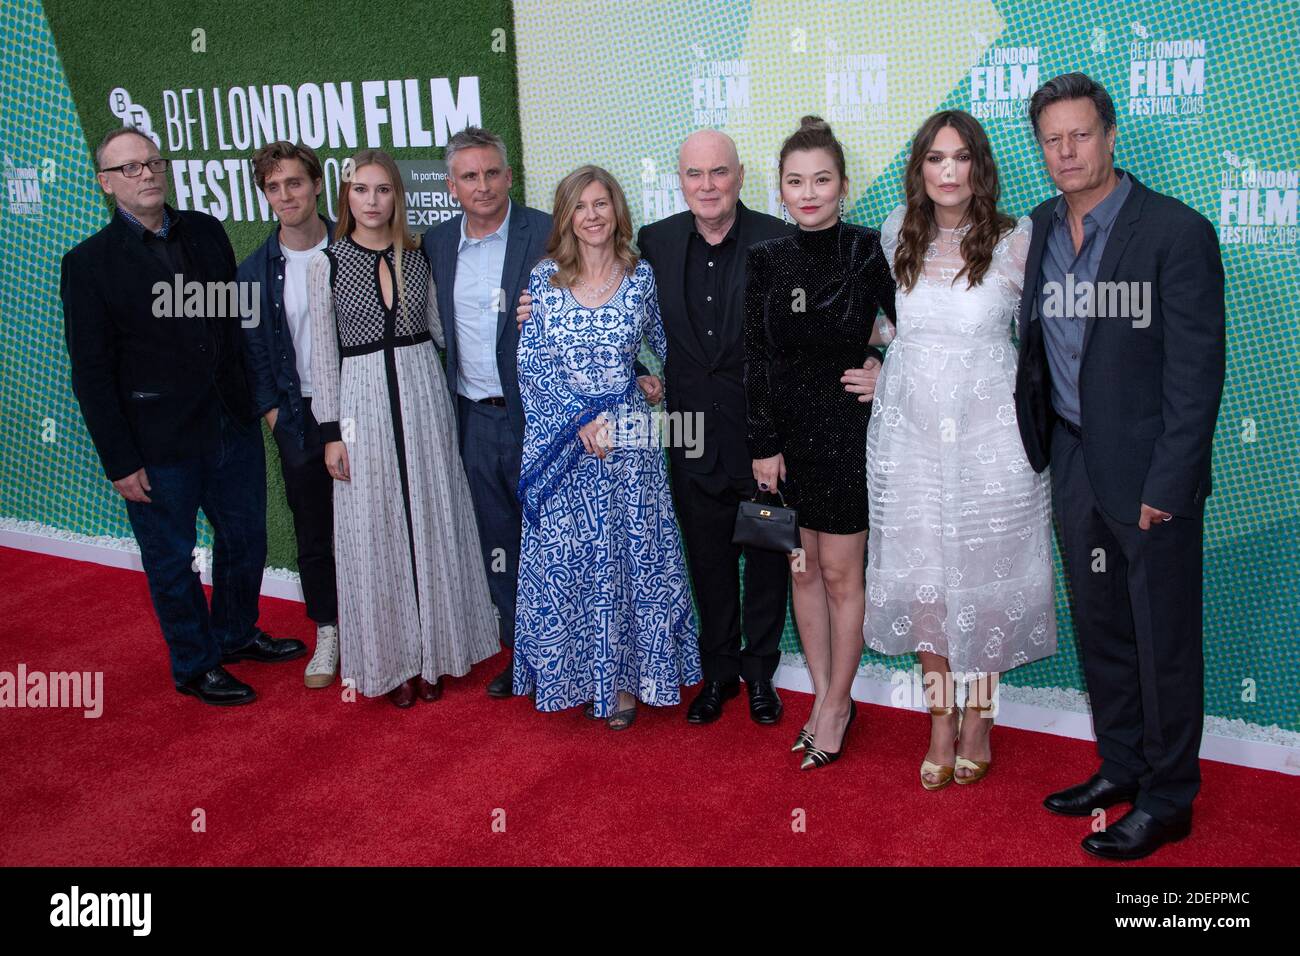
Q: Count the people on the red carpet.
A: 9